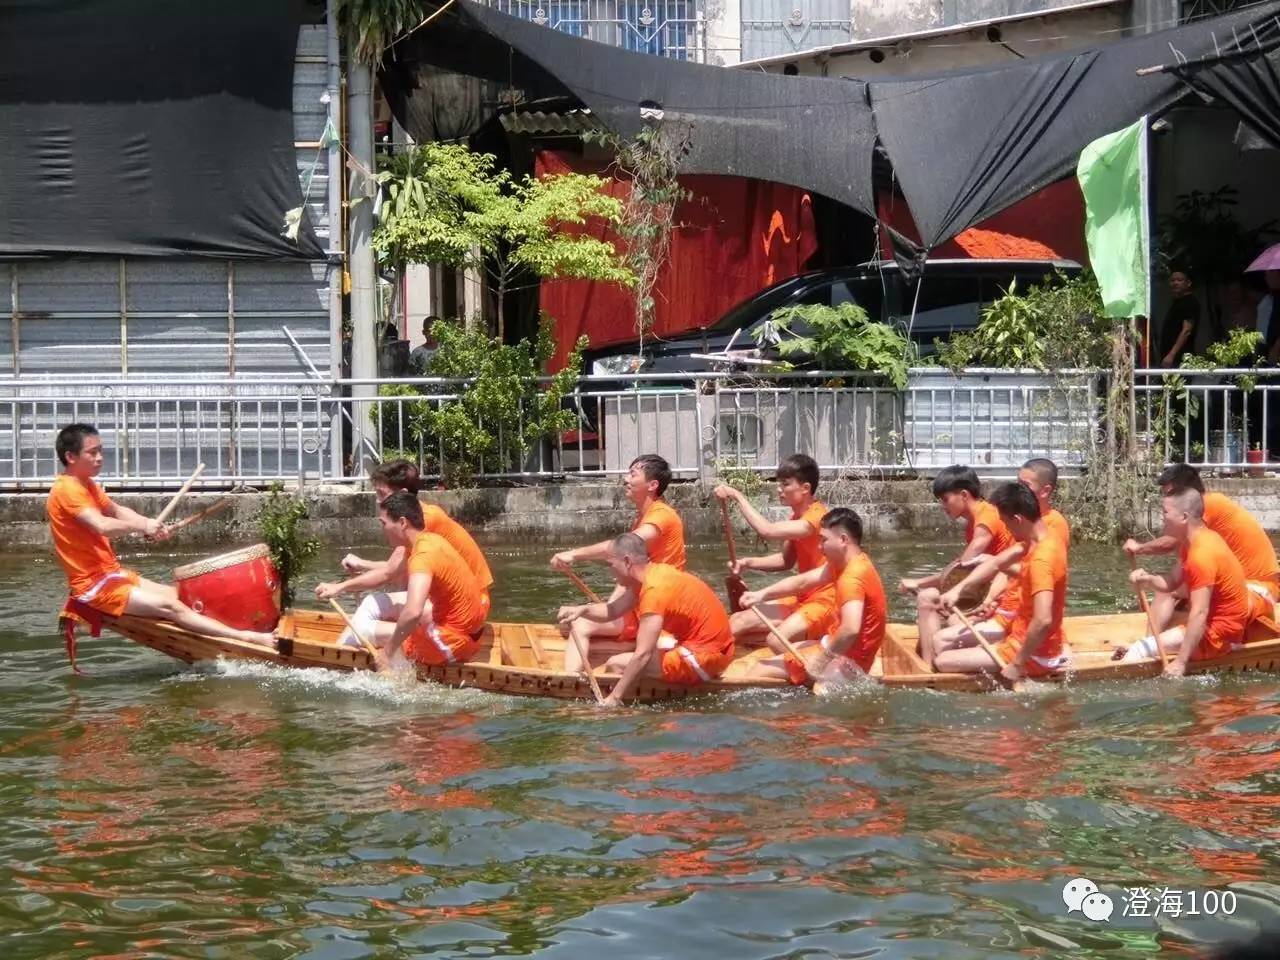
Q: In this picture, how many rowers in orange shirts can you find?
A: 11